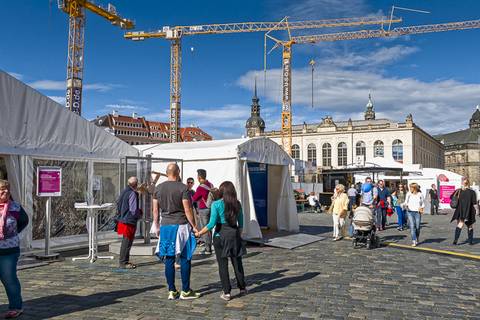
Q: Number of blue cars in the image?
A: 0